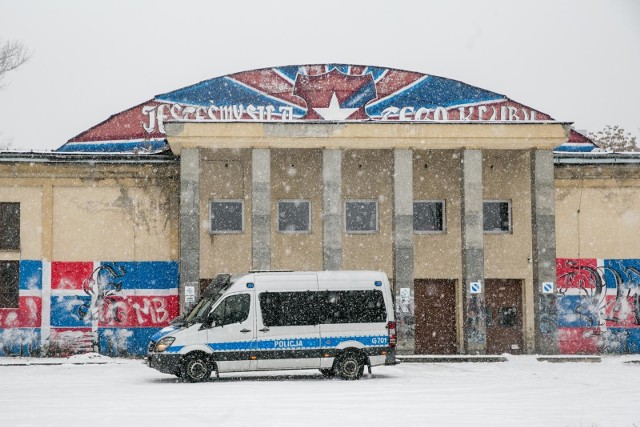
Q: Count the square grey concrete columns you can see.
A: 6